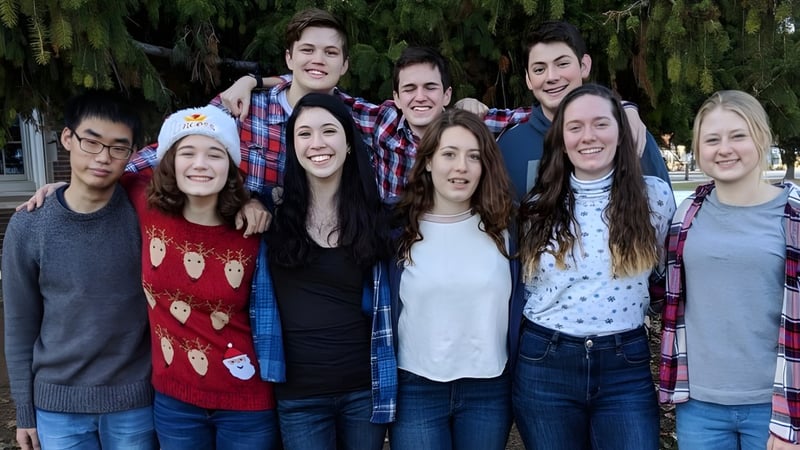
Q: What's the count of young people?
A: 9